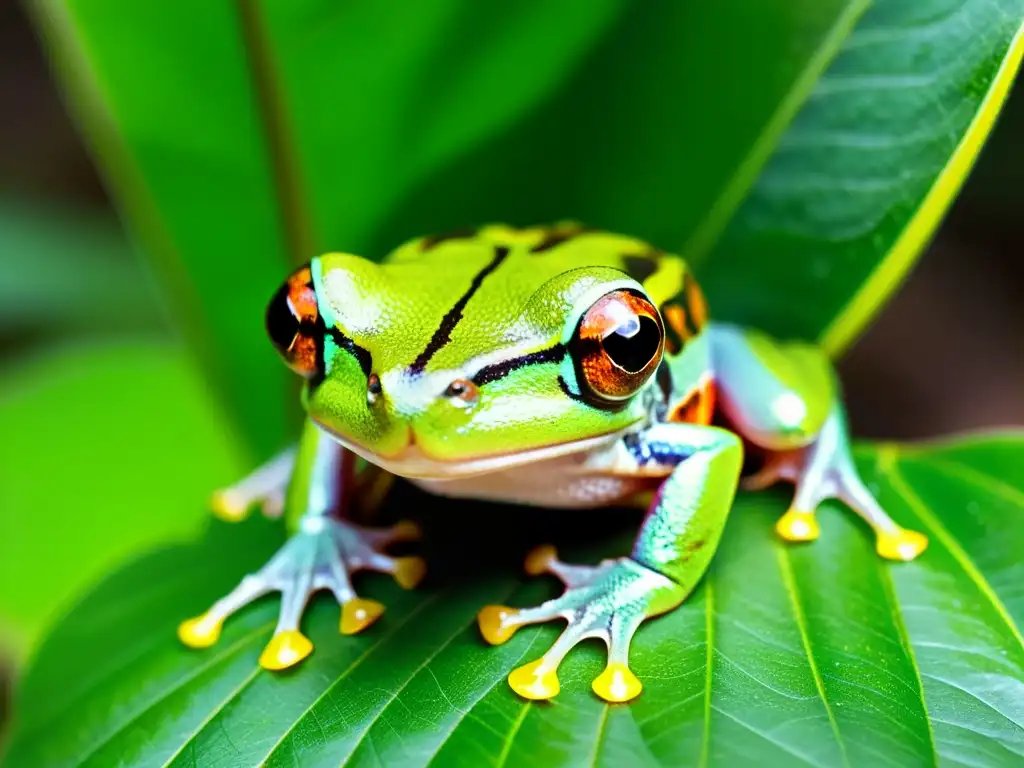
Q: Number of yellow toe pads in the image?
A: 12